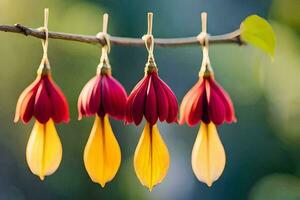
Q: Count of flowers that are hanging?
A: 4